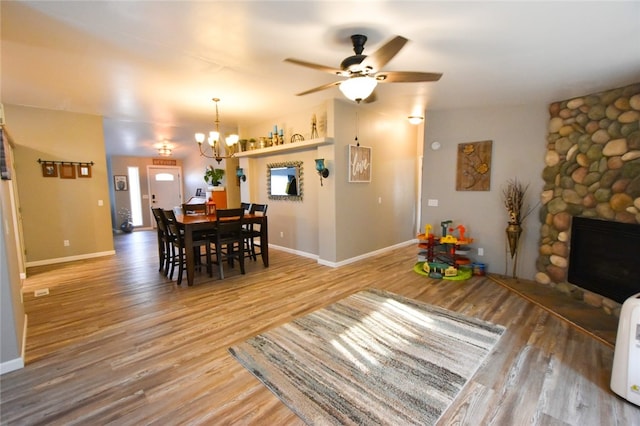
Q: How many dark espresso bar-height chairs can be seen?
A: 6